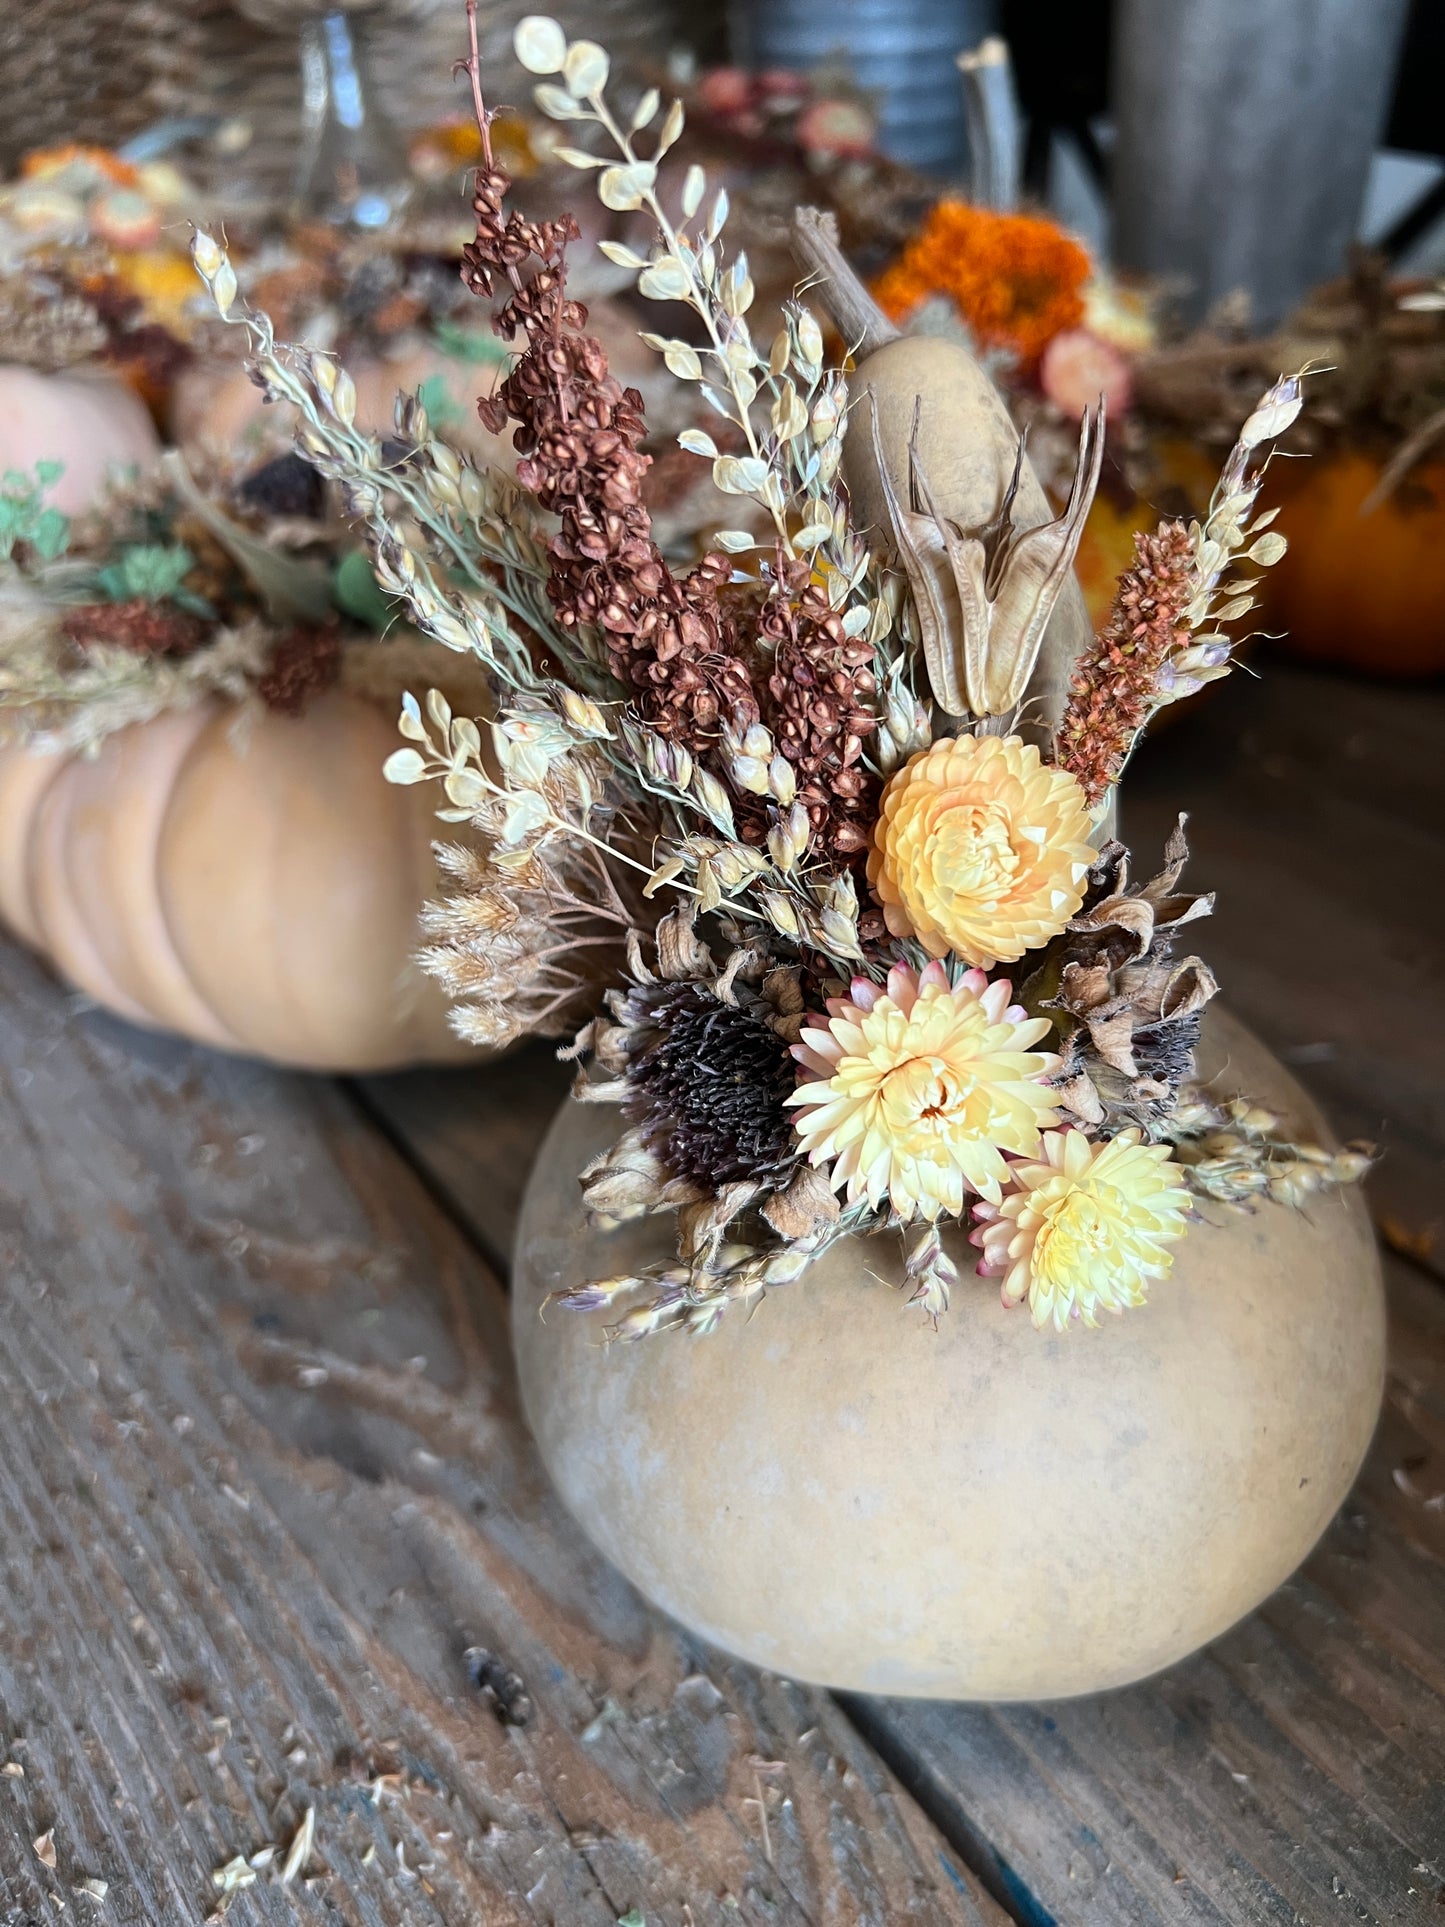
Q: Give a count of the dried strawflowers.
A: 3